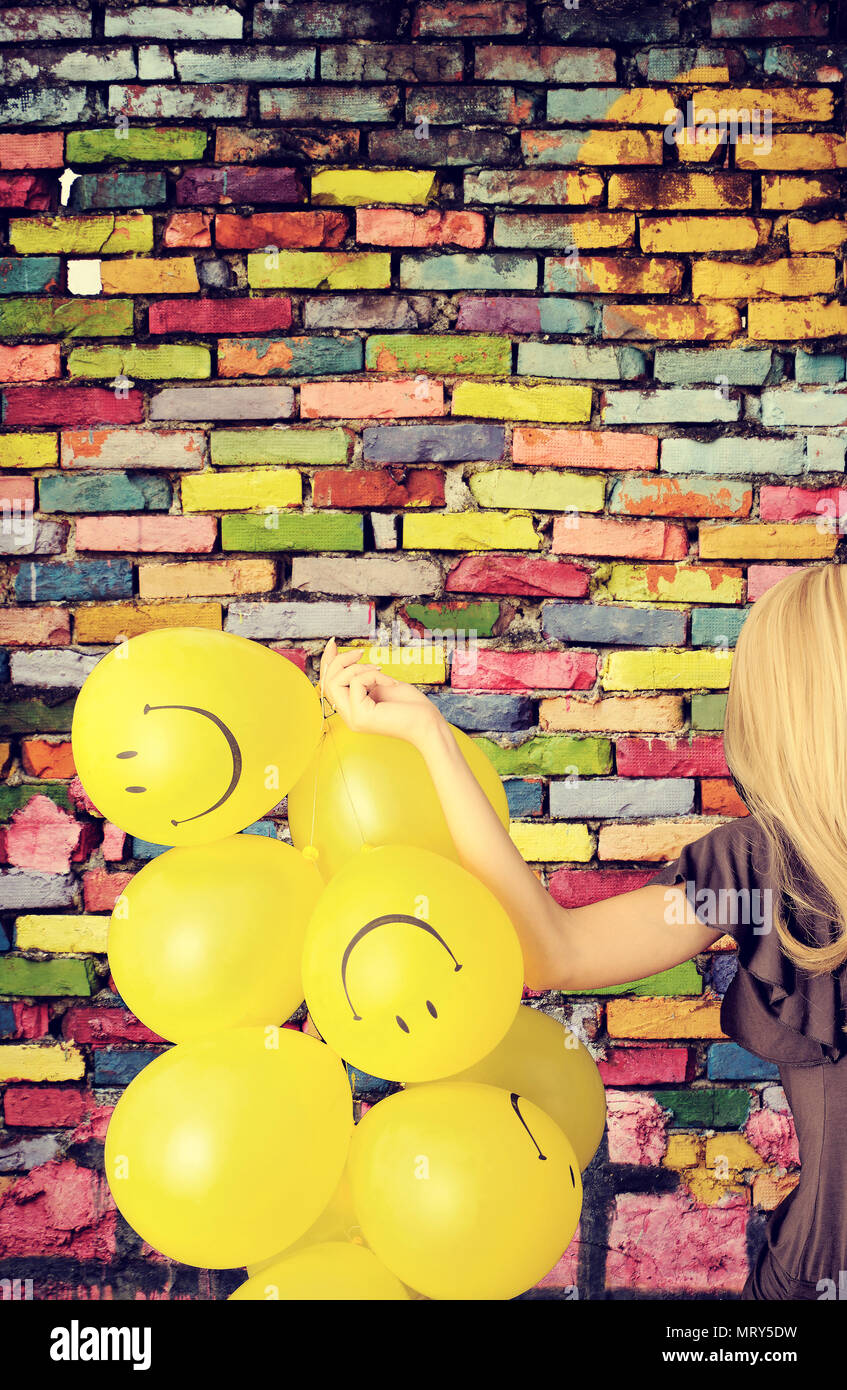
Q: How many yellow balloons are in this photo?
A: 9